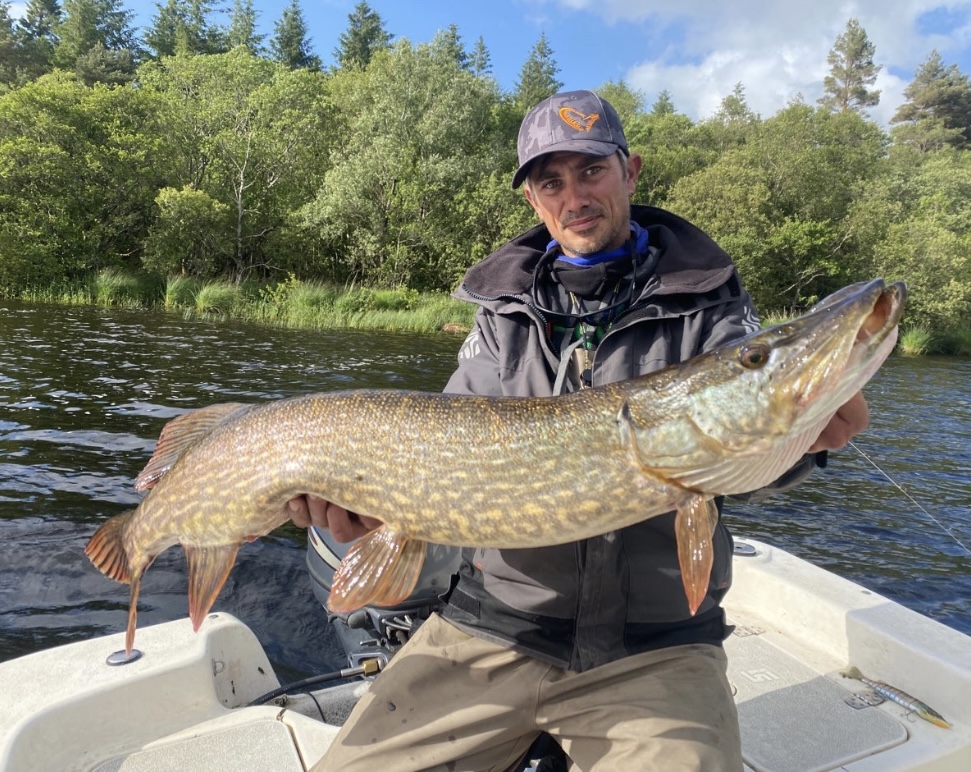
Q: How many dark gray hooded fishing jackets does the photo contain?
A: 1